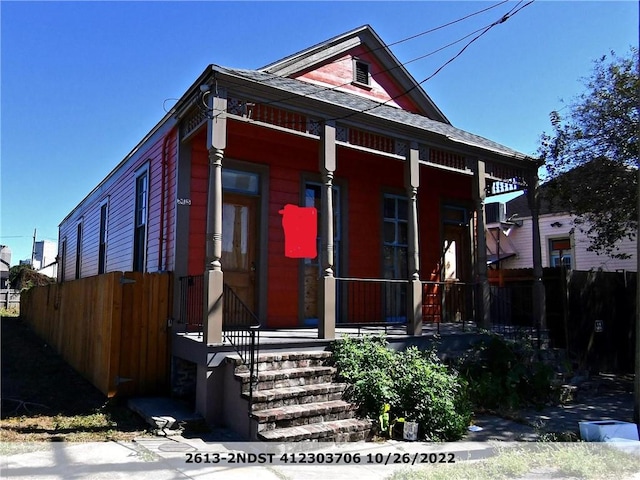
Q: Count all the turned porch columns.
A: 5